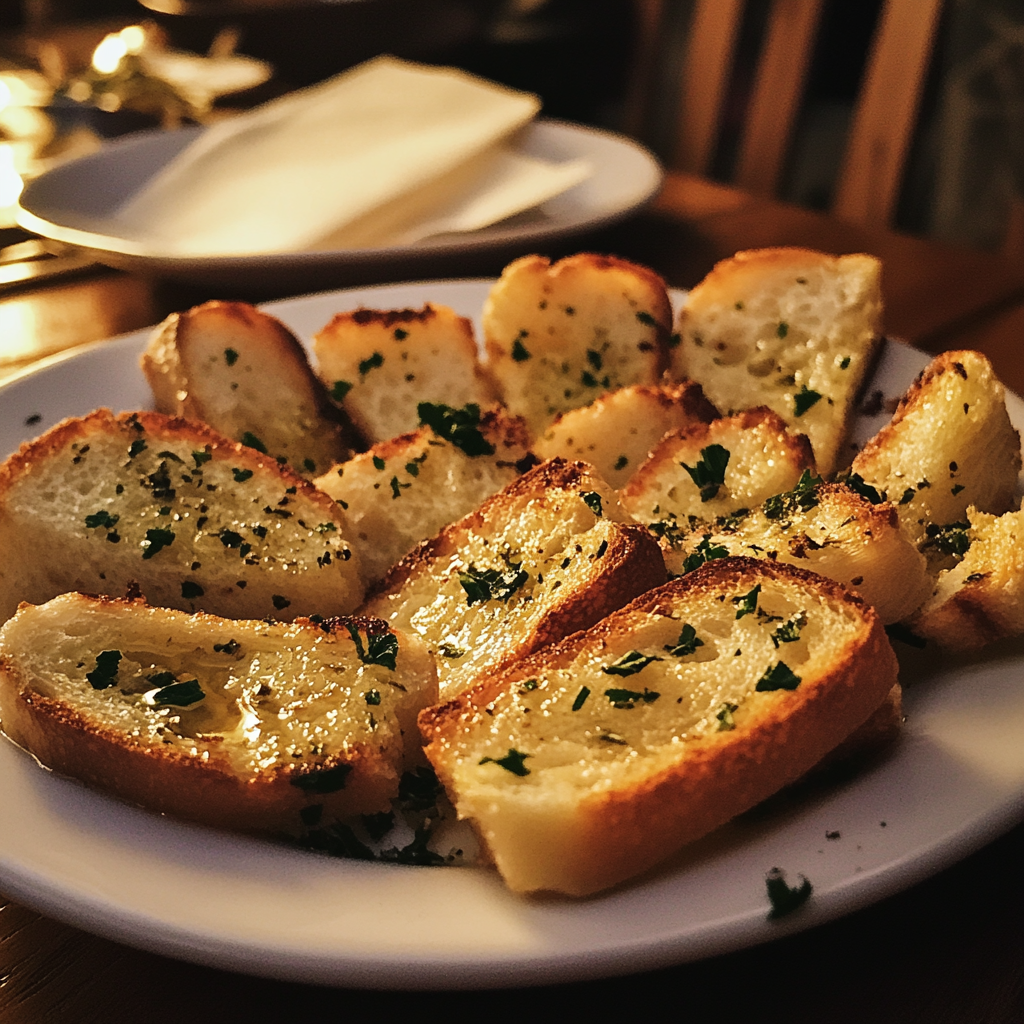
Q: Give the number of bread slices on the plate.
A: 14